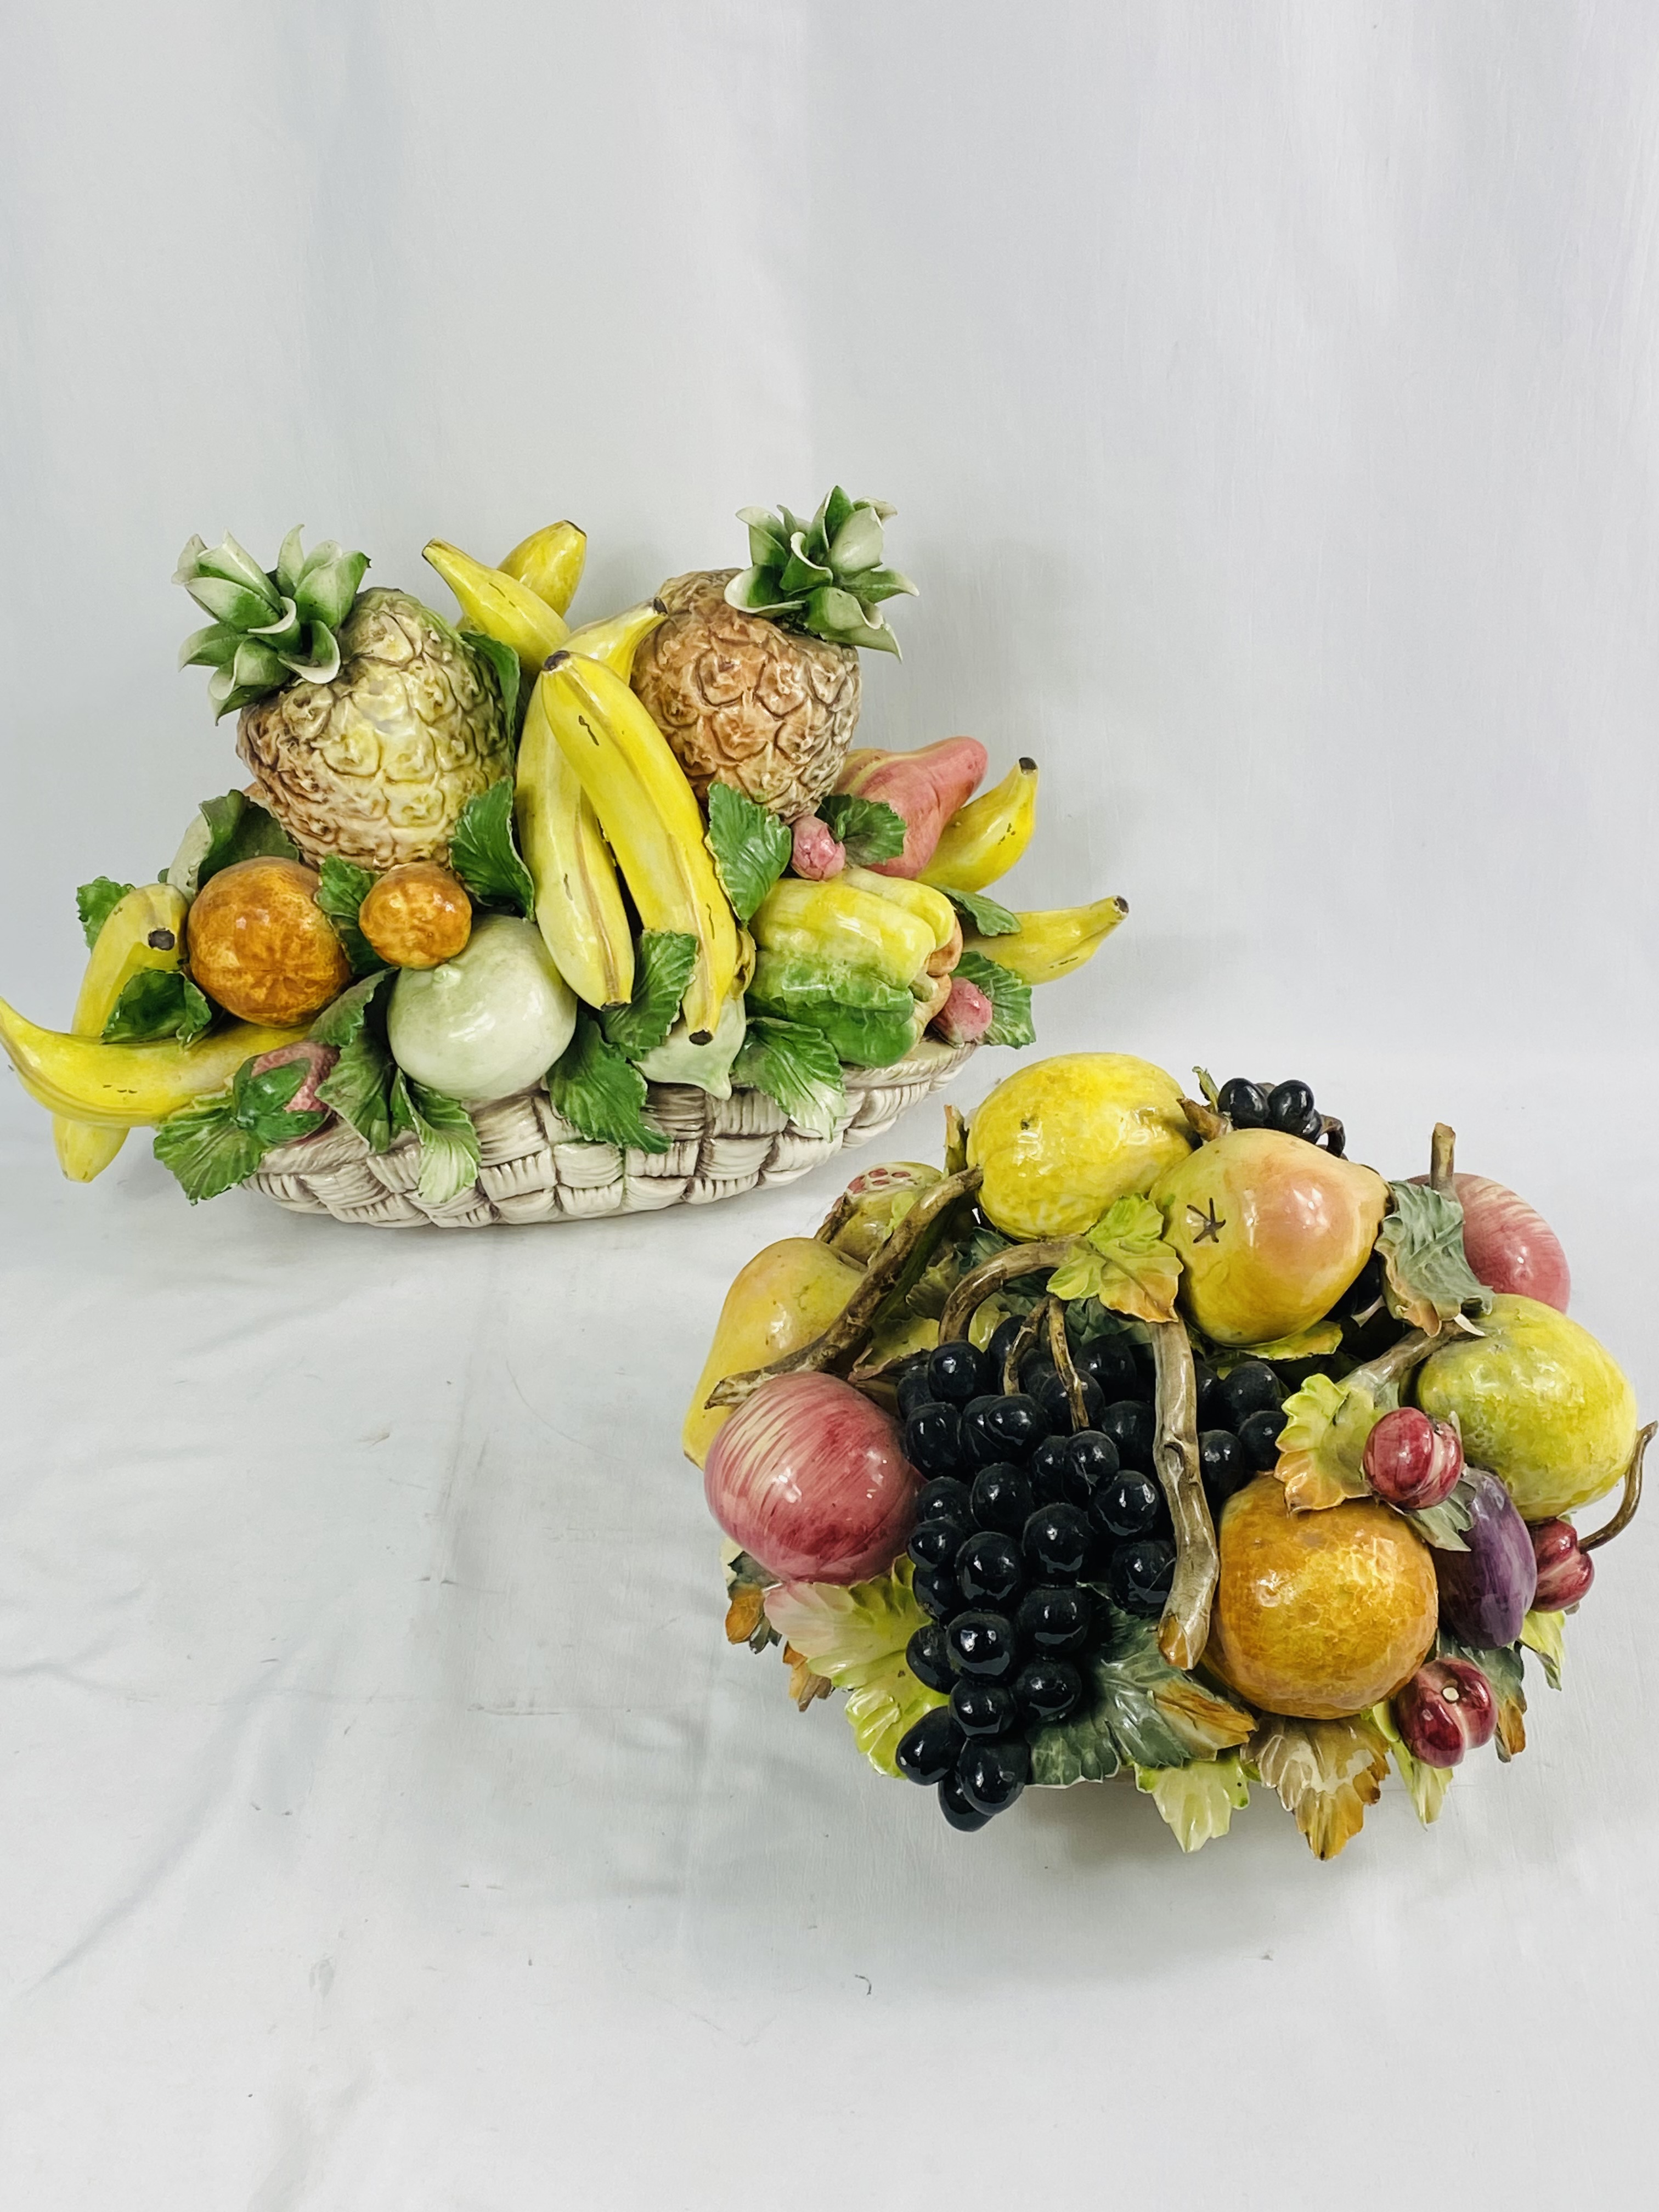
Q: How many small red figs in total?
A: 3